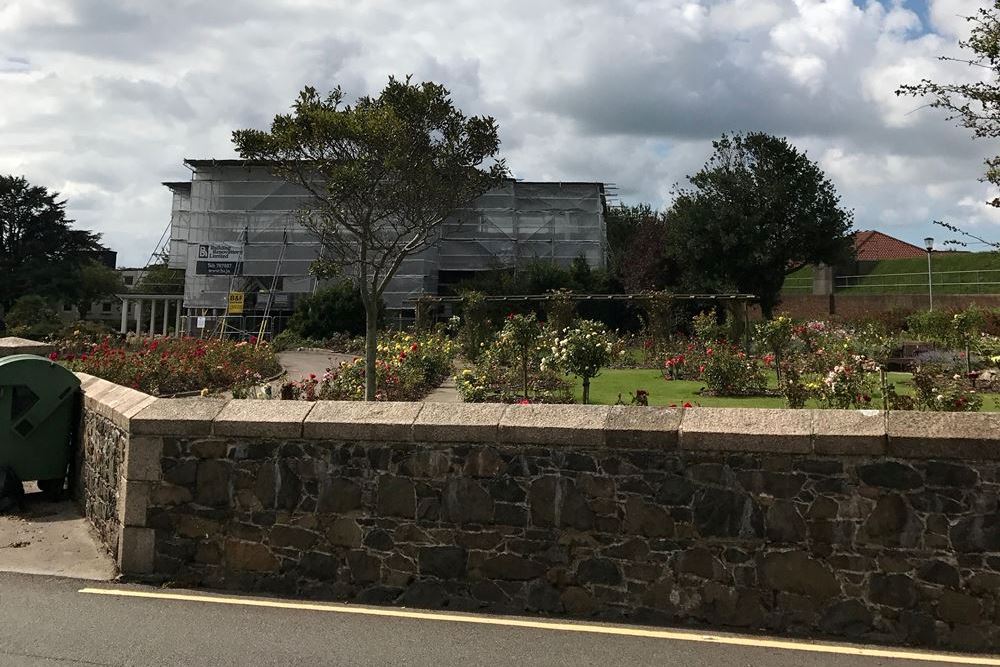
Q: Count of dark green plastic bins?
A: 1